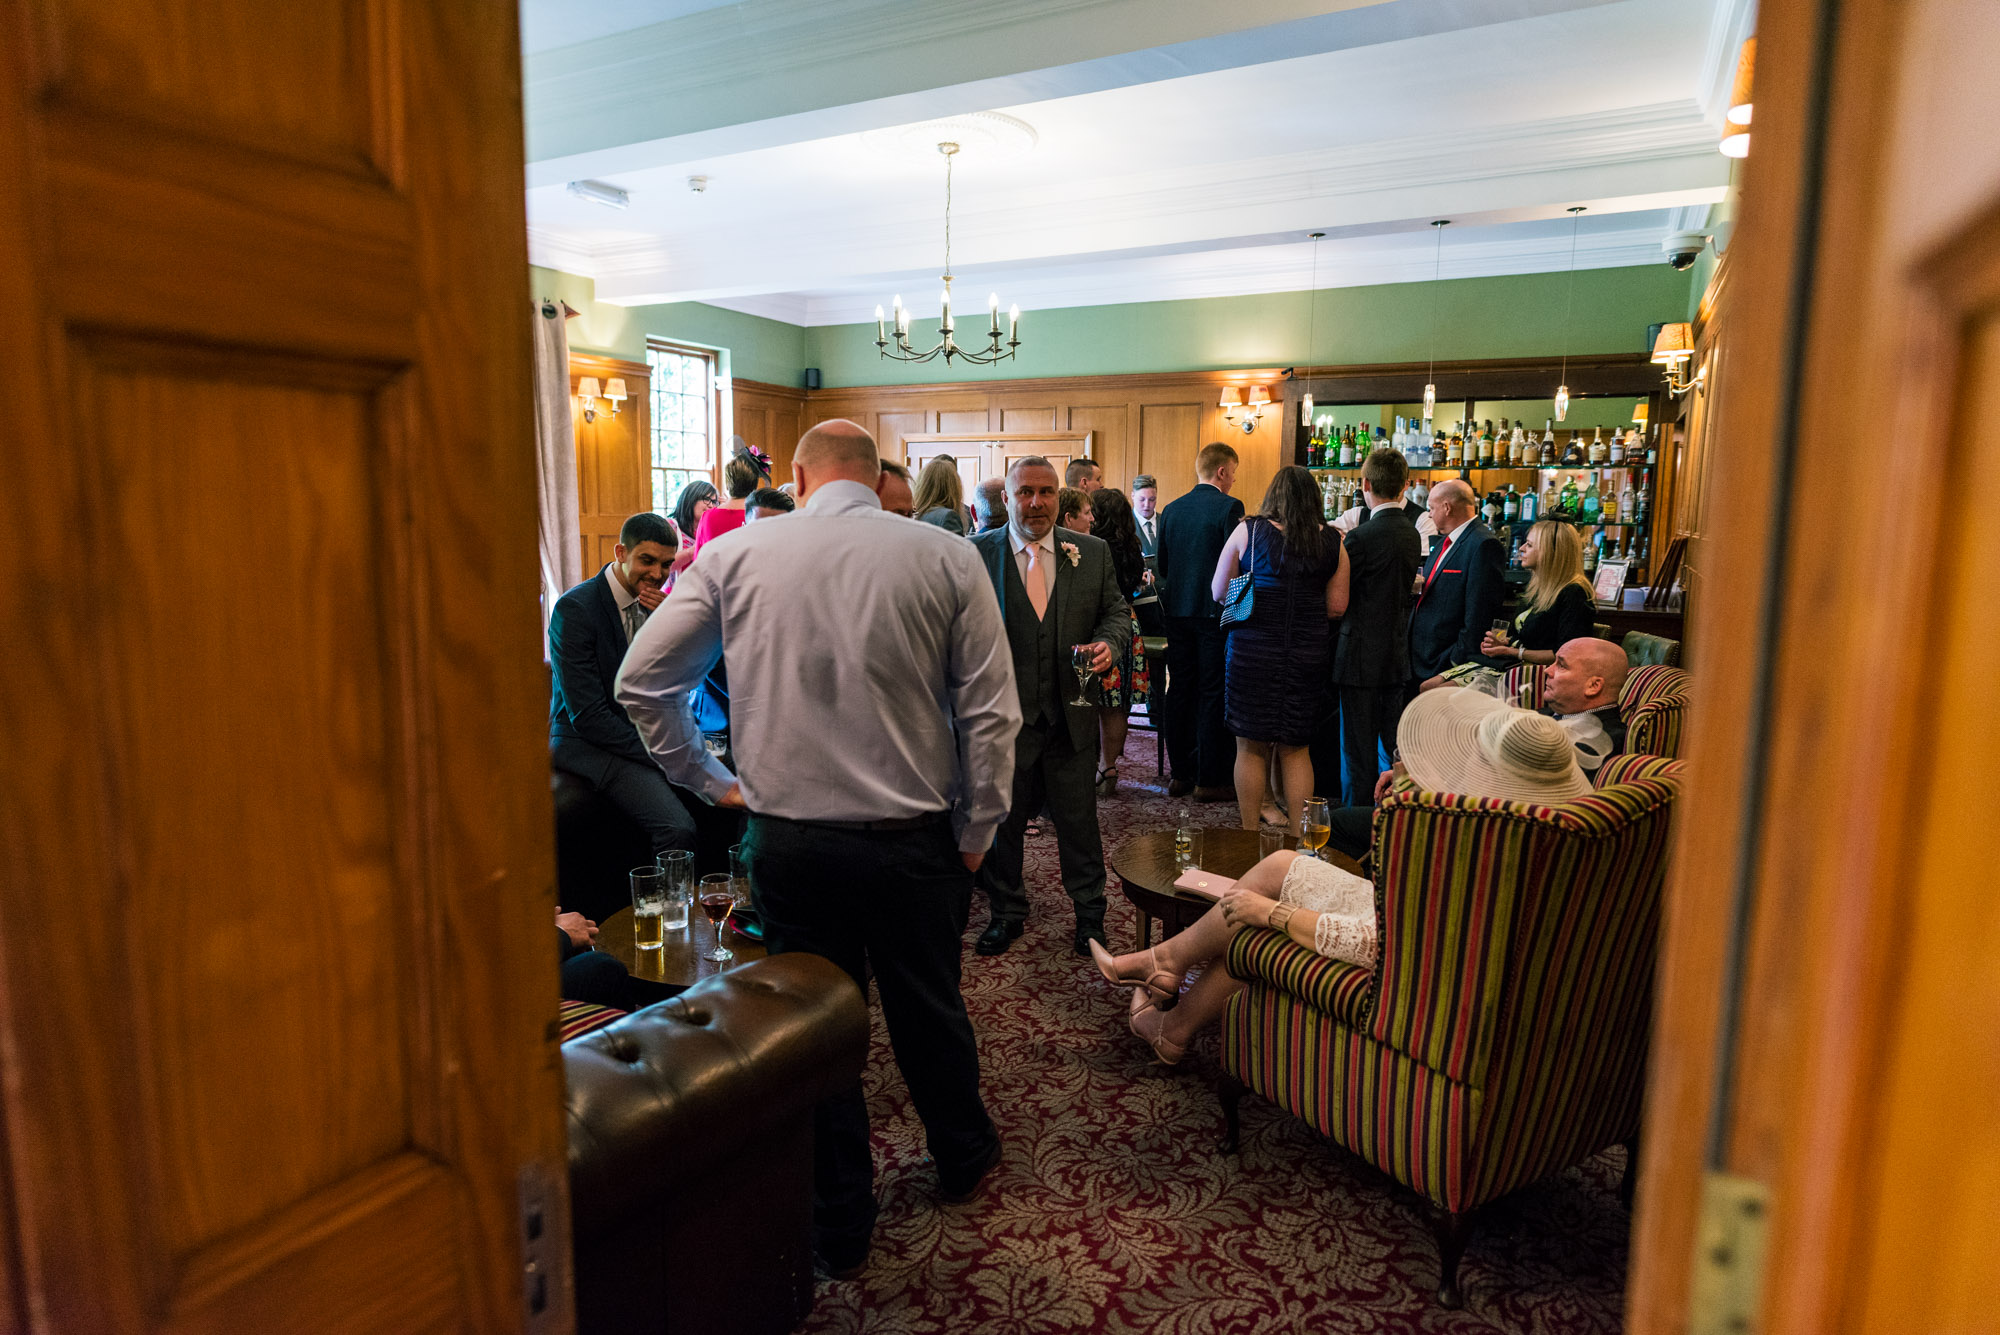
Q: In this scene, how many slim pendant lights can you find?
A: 3